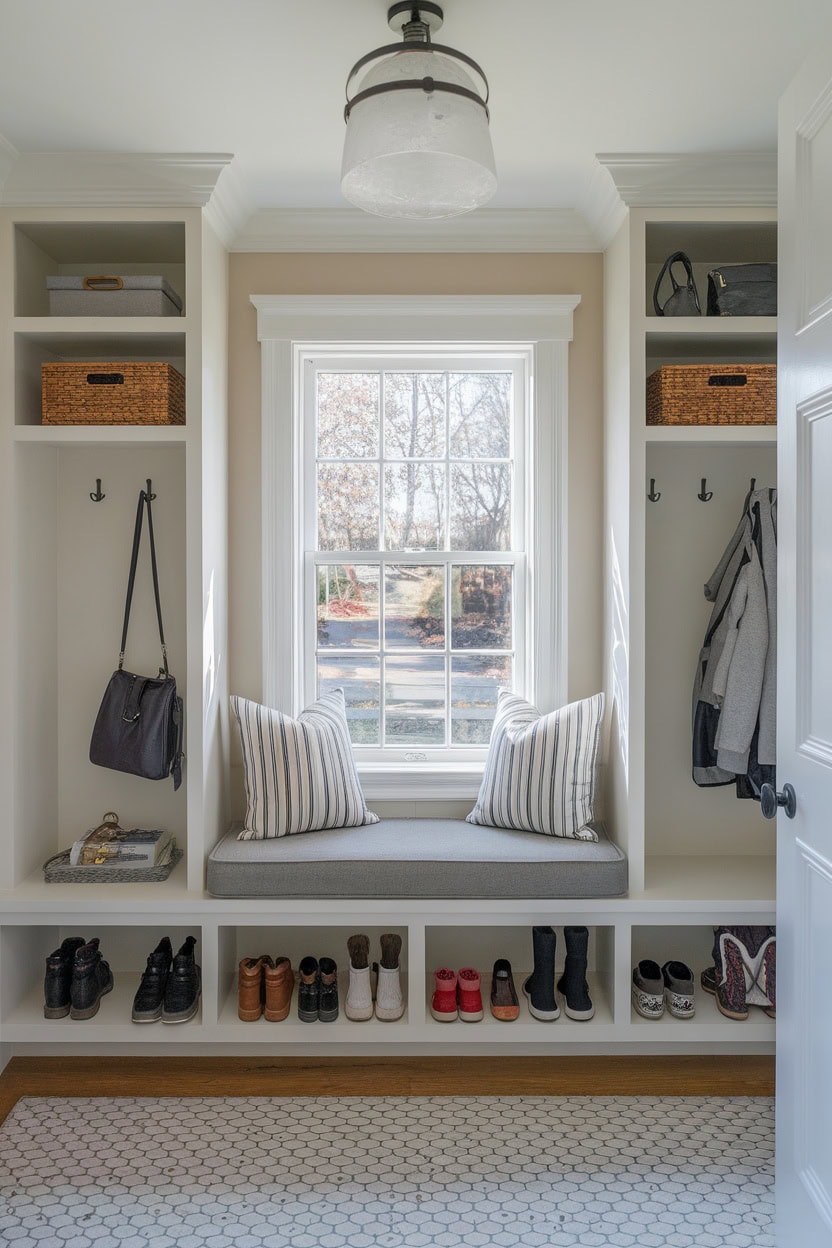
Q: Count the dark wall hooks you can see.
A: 5